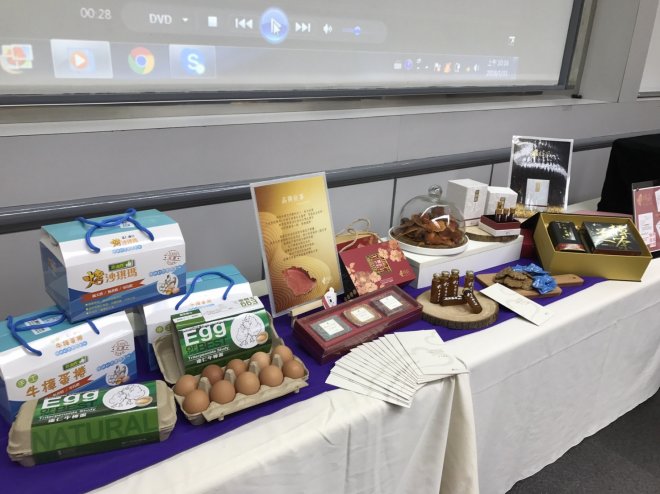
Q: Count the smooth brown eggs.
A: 10